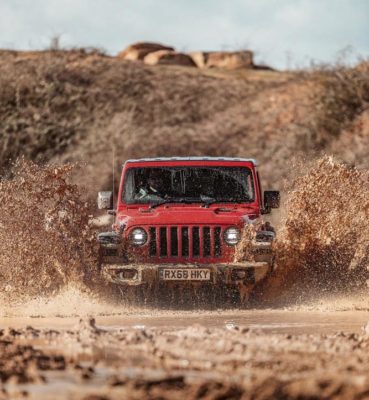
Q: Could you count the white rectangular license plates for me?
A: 1